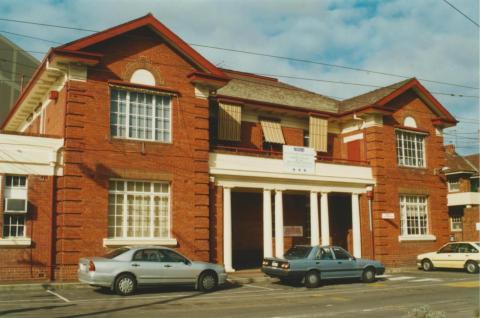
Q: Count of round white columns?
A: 6